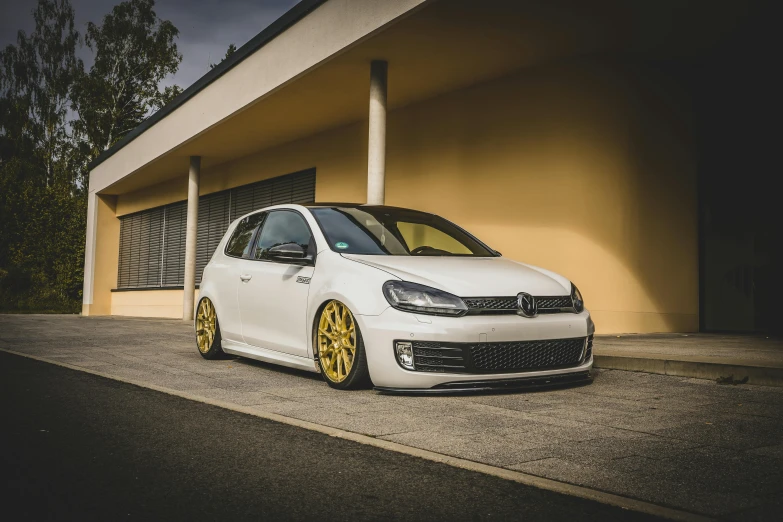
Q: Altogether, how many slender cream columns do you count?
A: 2